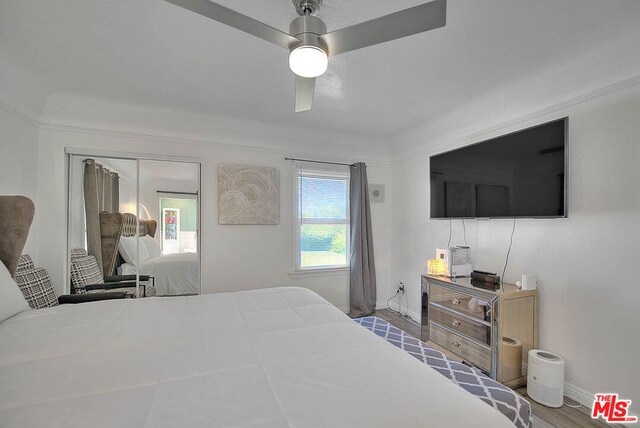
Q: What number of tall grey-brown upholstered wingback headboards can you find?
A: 1